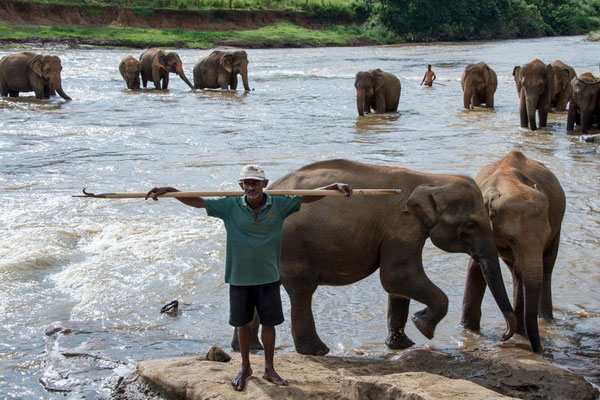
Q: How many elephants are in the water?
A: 11